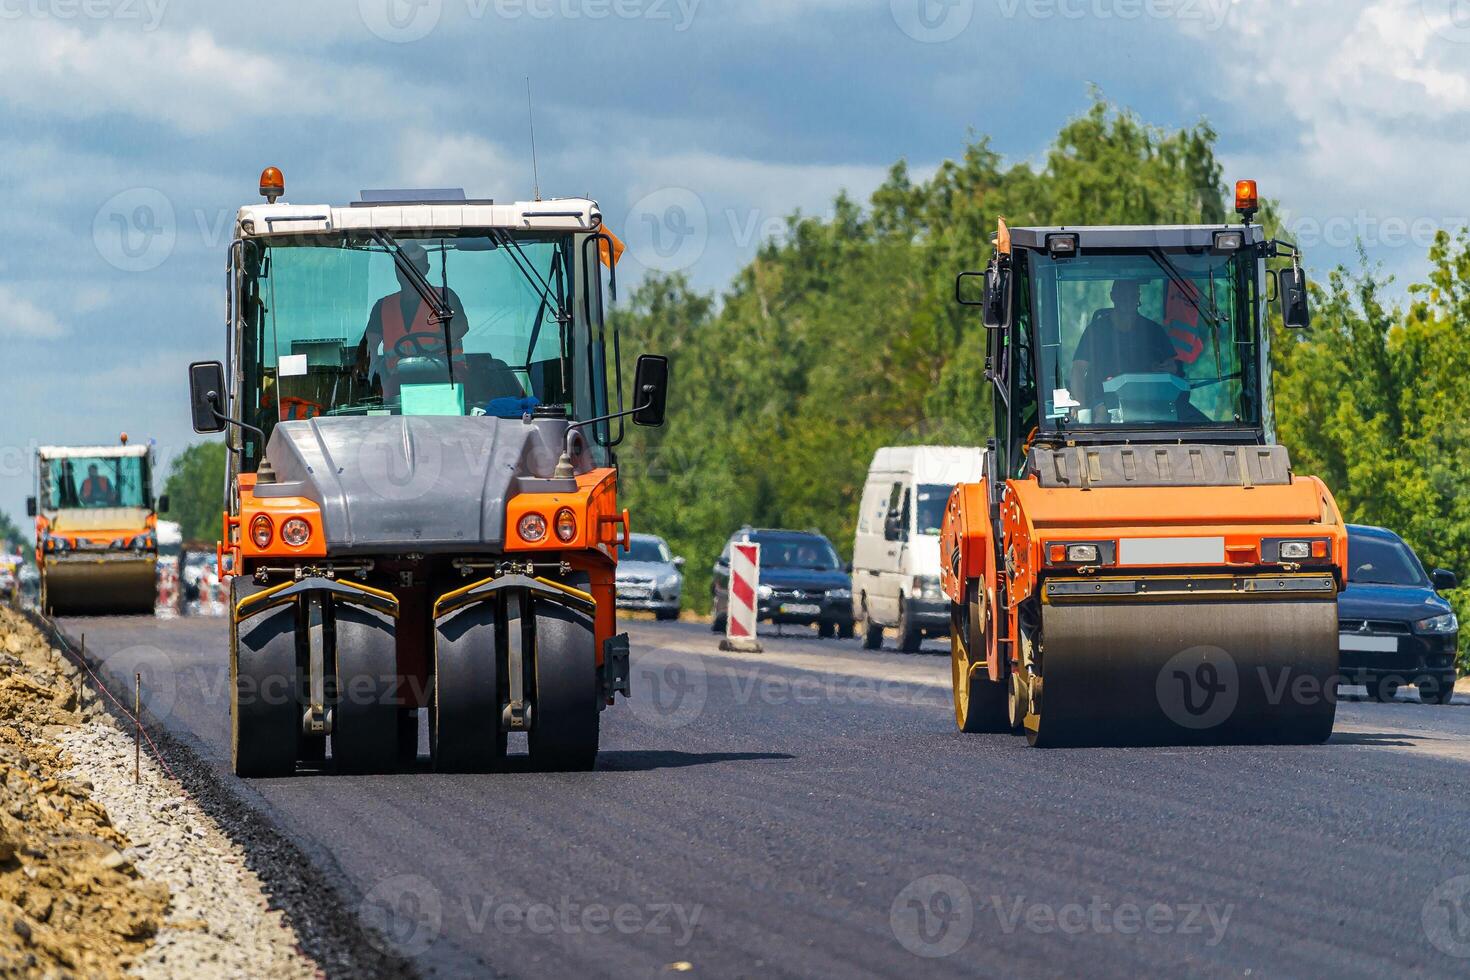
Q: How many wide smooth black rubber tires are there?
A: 4